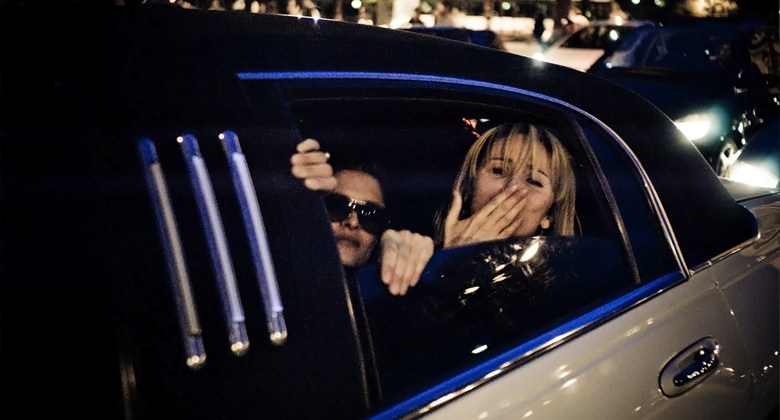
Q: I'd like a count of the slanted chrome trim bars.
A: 3